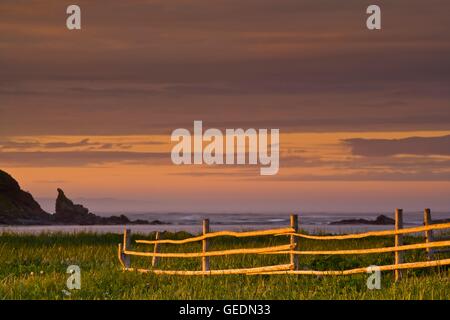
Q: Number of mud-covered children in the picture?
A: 0